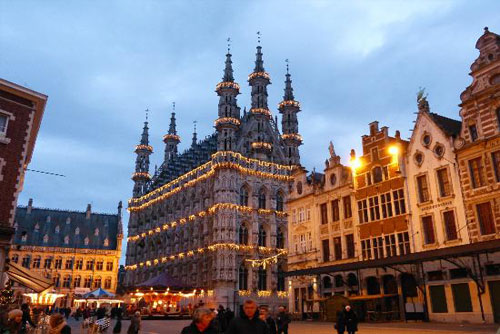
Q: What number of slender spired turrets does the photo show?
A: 6